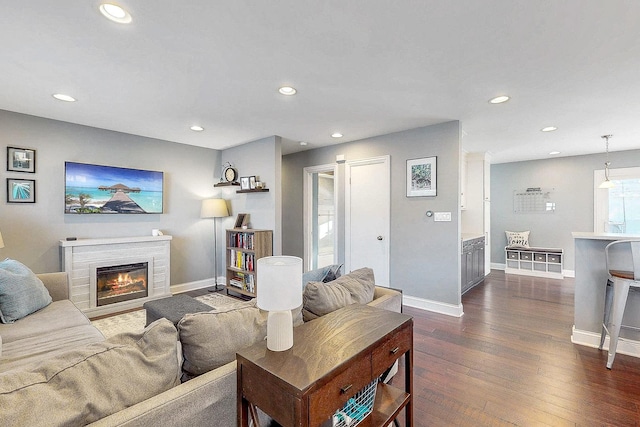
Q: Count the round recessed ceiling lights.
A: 8